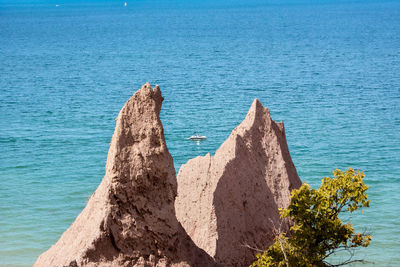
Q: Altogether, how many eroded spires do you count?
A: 2